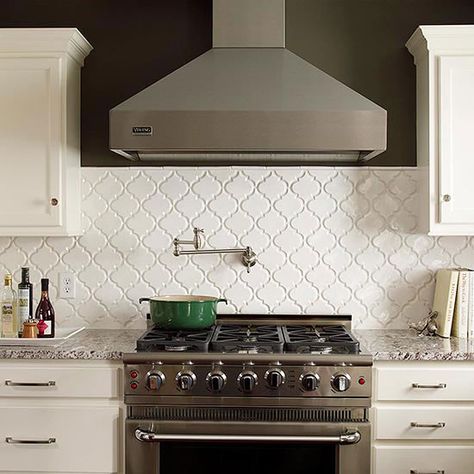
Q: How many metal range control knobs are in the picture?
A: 7